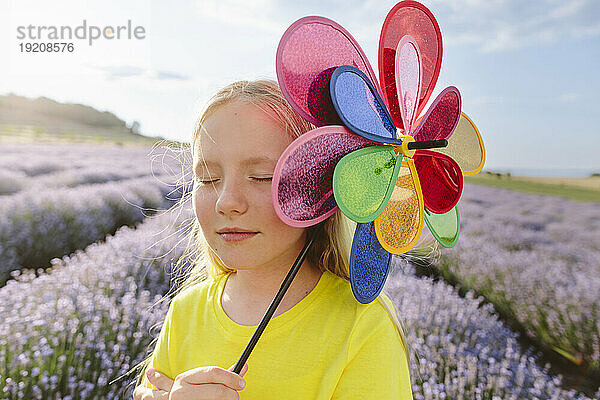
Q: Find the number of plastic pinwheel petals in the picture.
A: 12